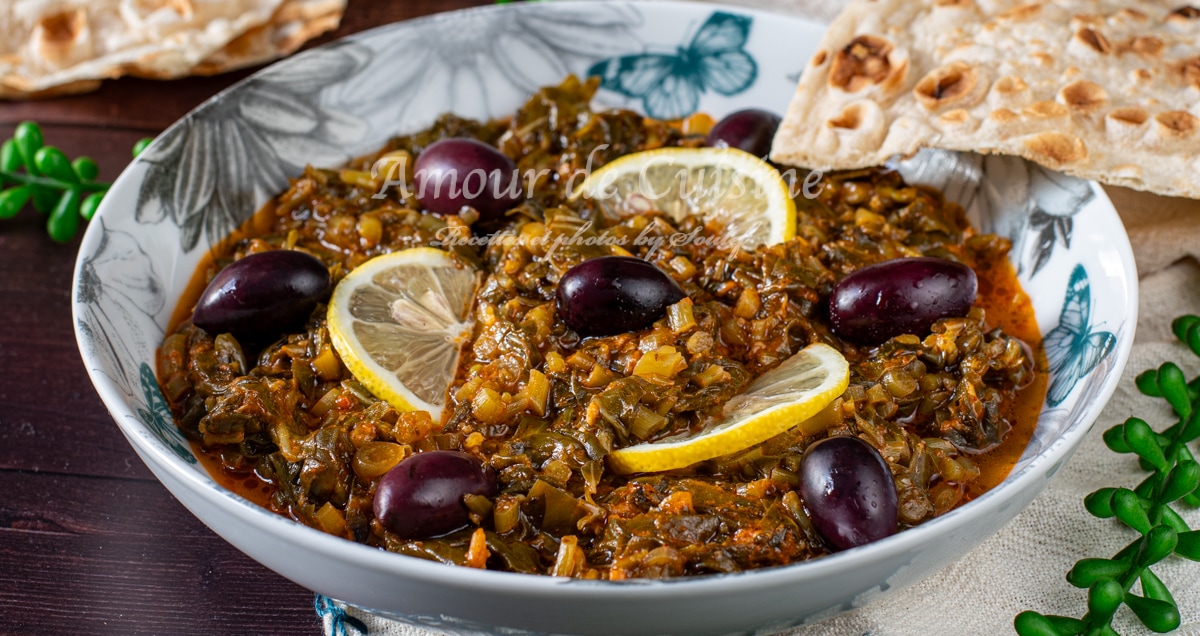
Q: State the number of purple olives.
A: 7